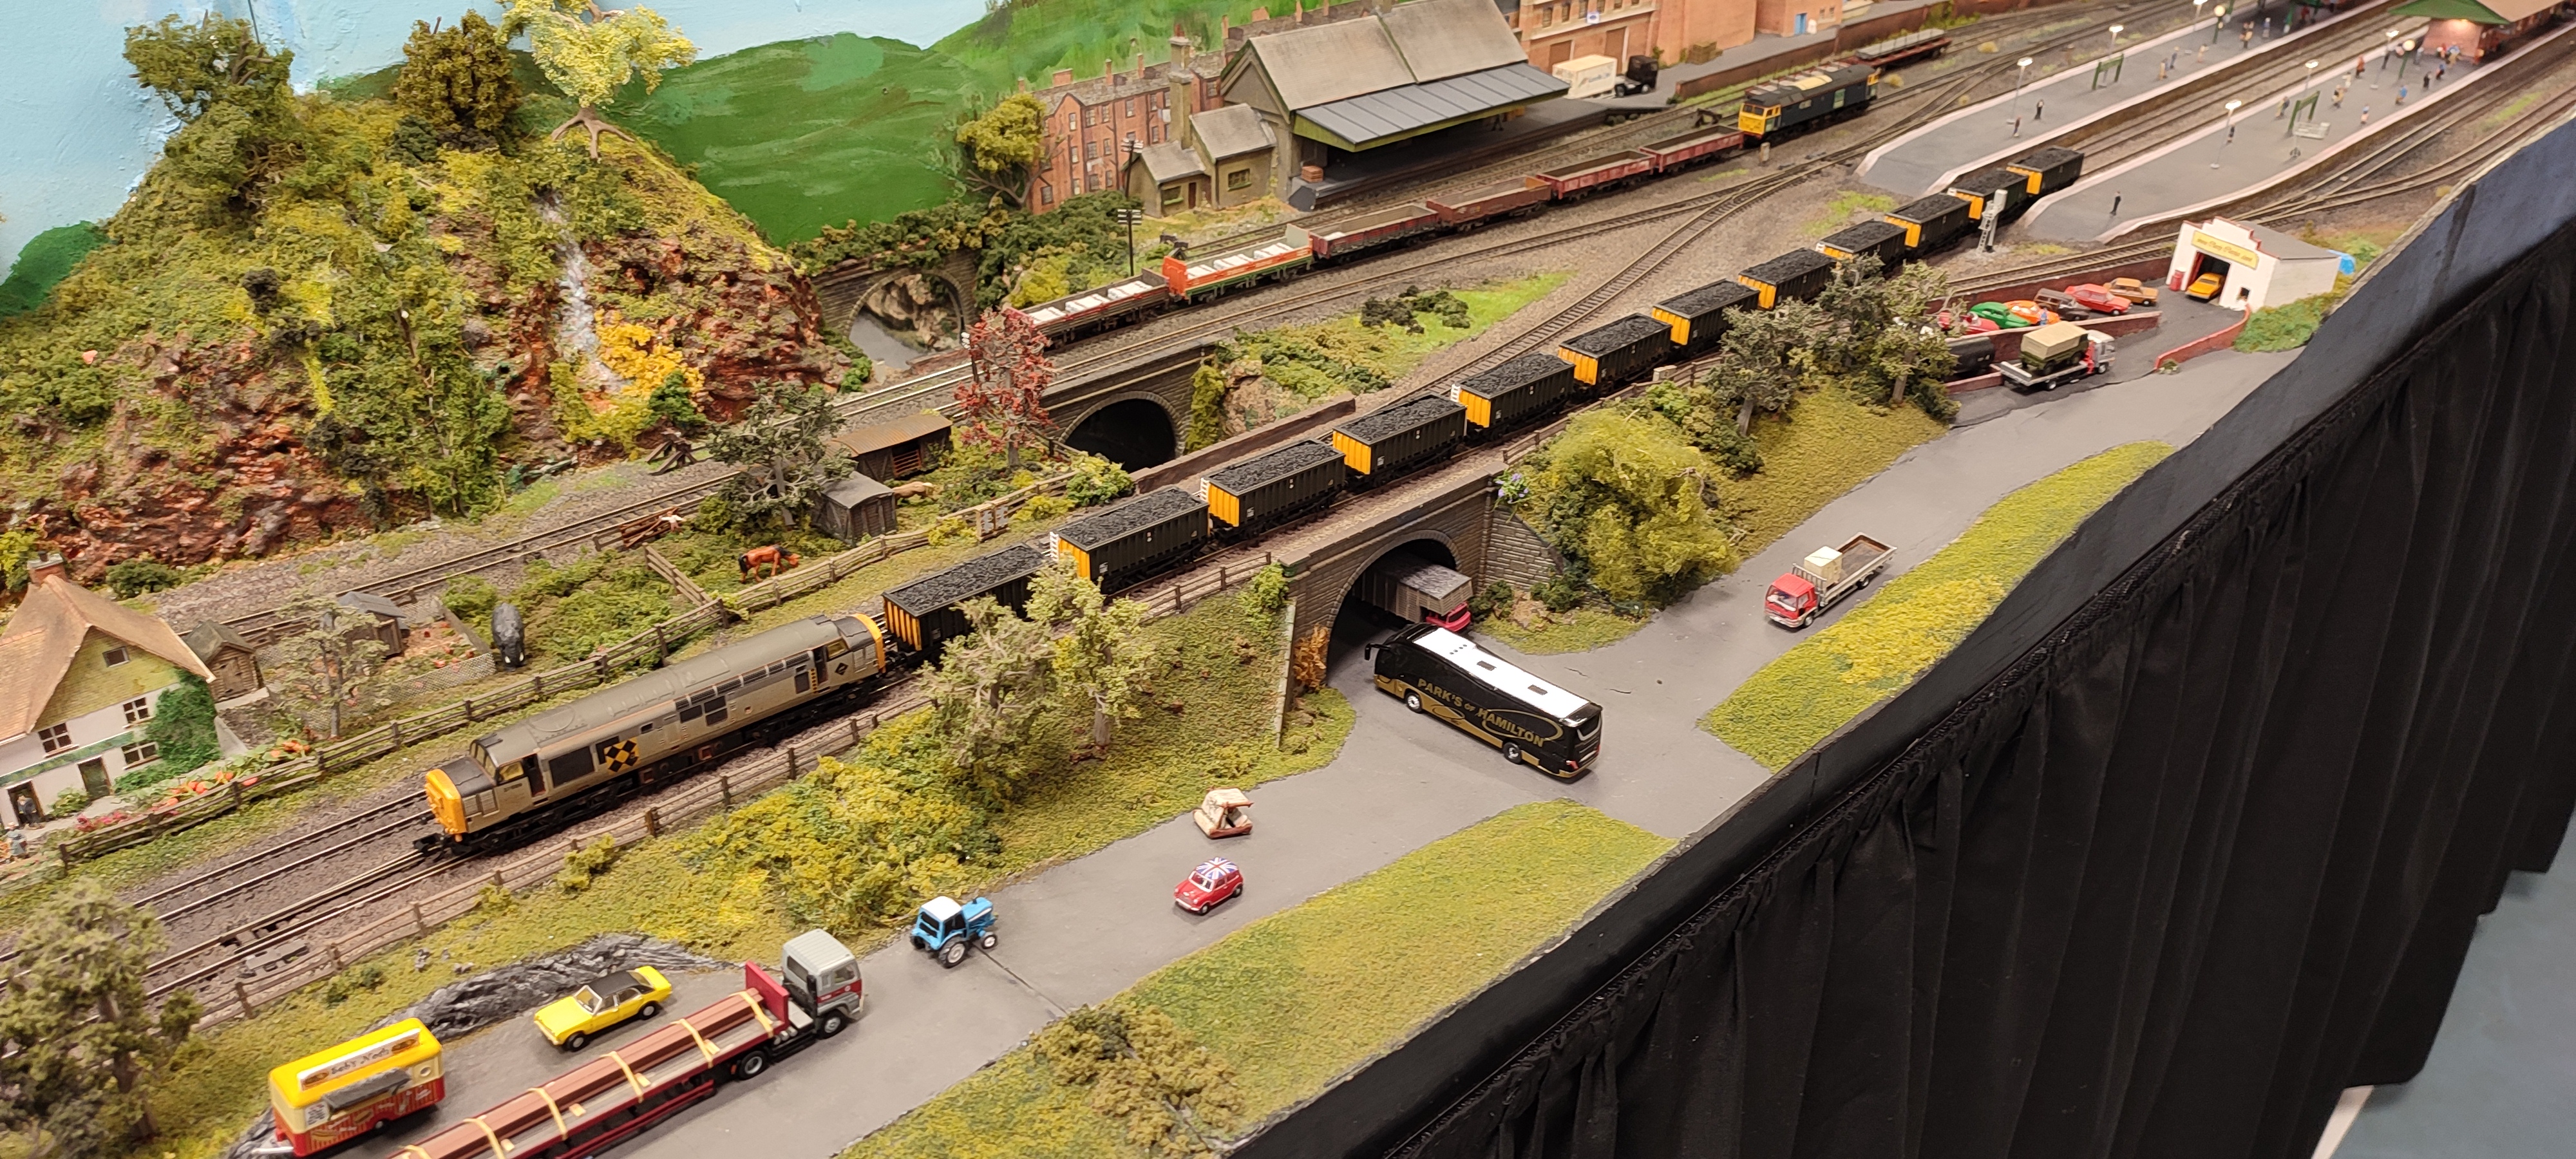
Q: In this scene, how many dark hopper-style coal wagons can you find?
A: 12